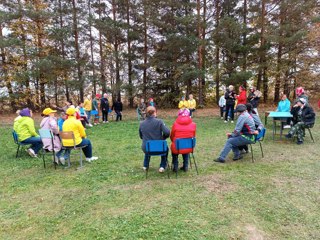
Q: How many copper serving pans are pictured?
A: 0